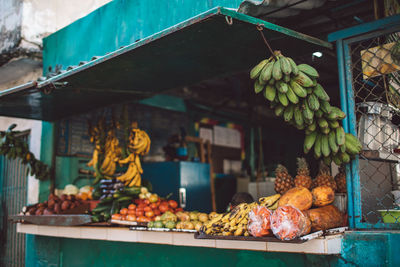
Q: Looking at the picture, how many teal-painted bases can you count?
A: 1